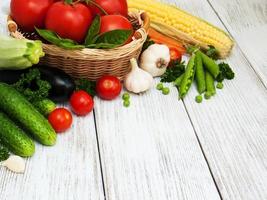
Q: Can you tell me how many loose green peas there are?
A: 7